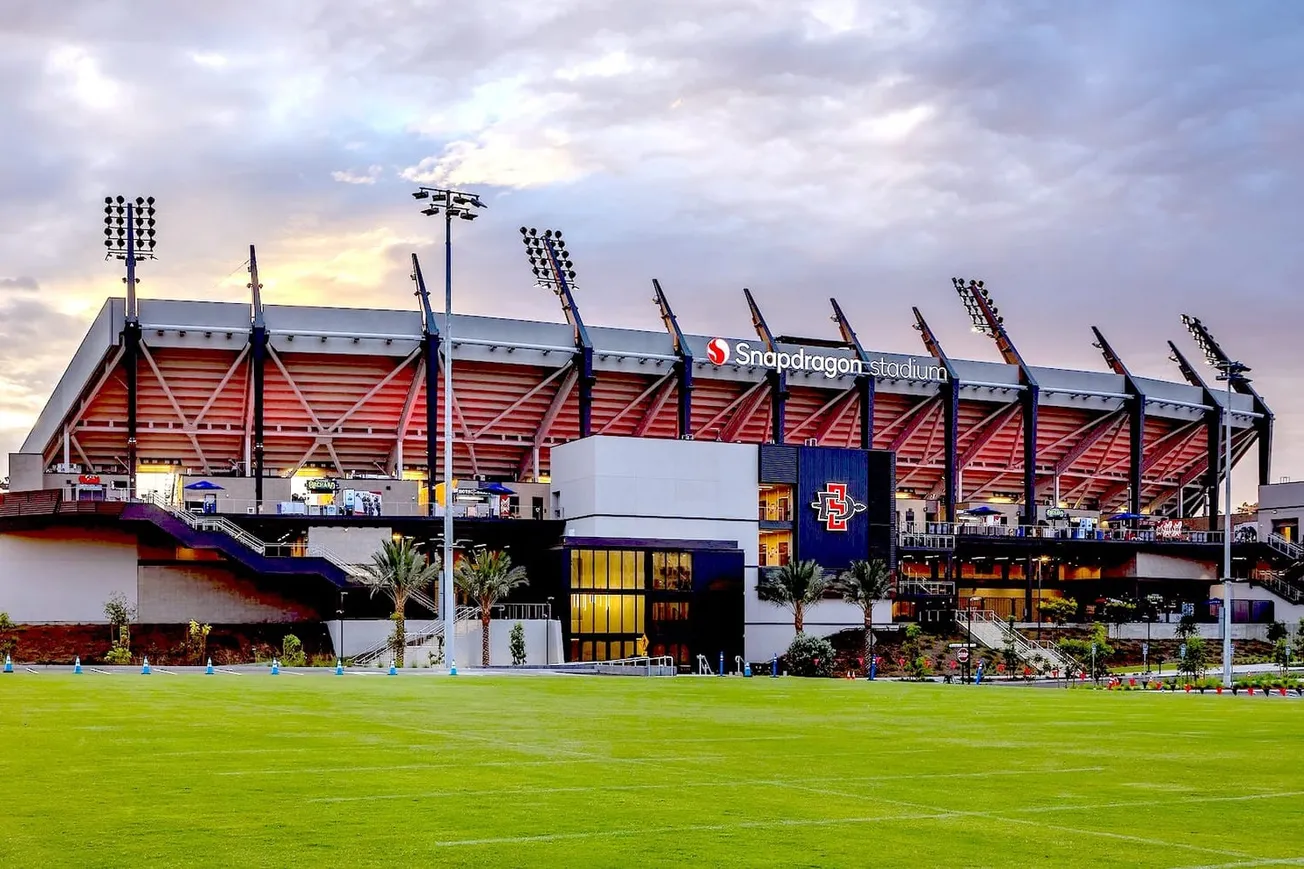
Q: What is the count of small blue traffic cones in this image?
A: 9